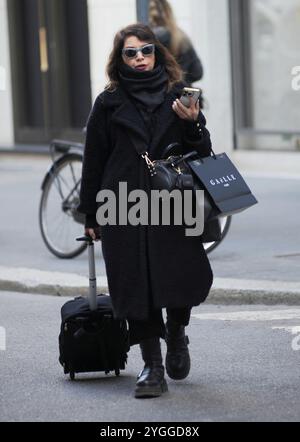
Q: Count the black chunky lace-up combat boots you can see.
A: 2